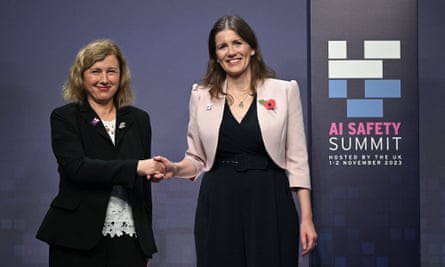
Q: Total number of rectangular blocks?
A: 6